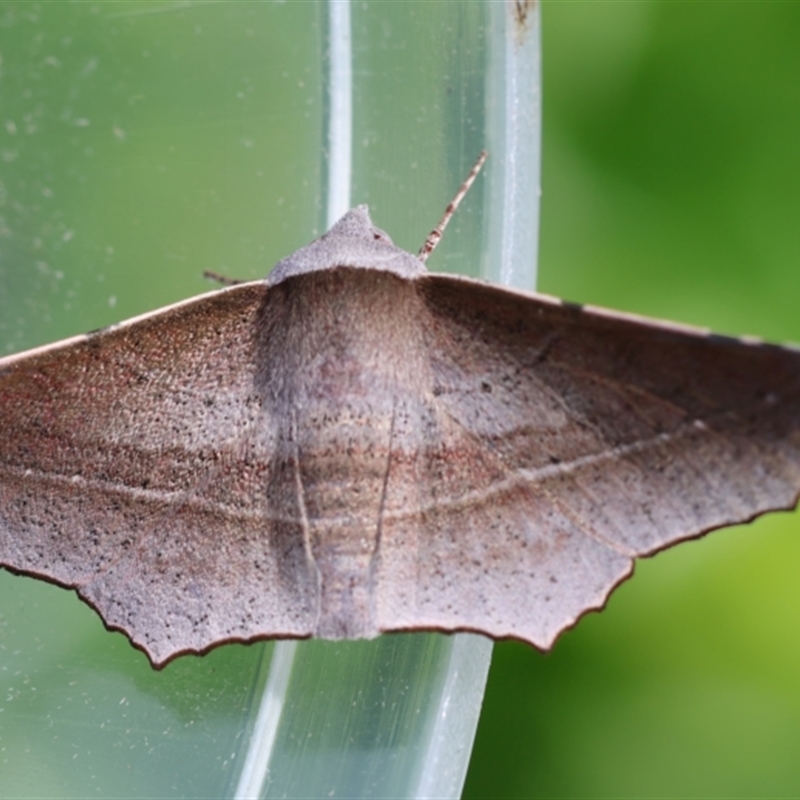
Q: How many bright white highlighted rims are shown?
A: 2